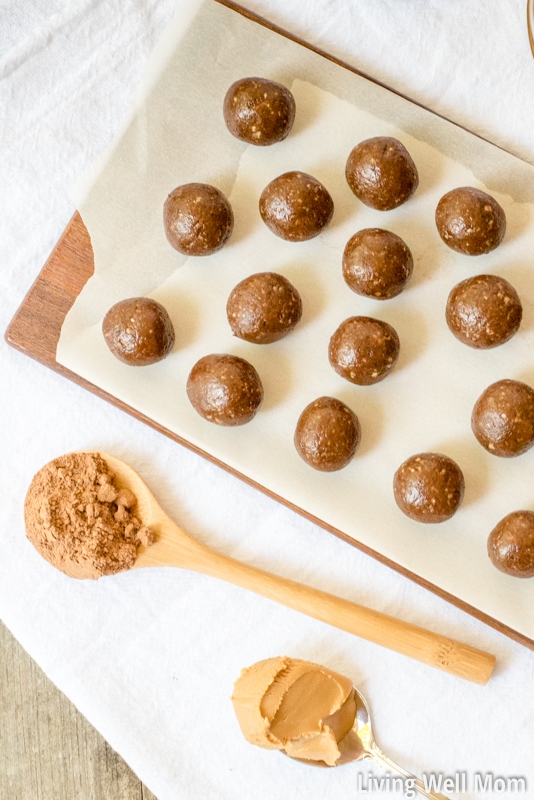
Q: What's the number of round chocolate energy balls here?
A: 15